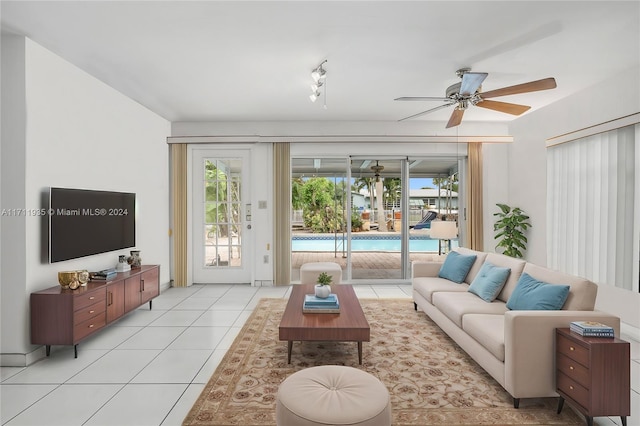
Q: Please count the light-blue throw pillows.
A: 3